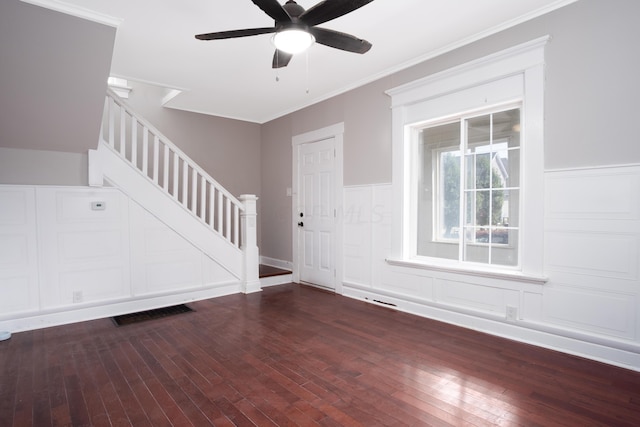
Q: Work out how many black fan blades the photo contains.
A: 5